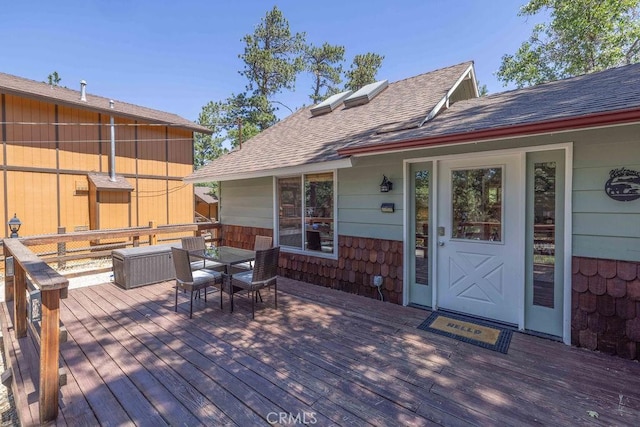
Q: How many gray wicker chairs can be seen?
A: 4